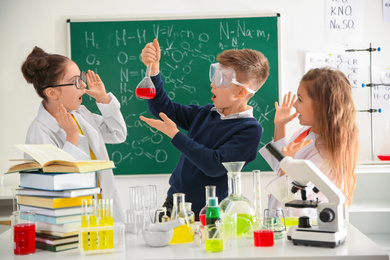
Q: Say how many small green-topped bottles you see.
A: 1